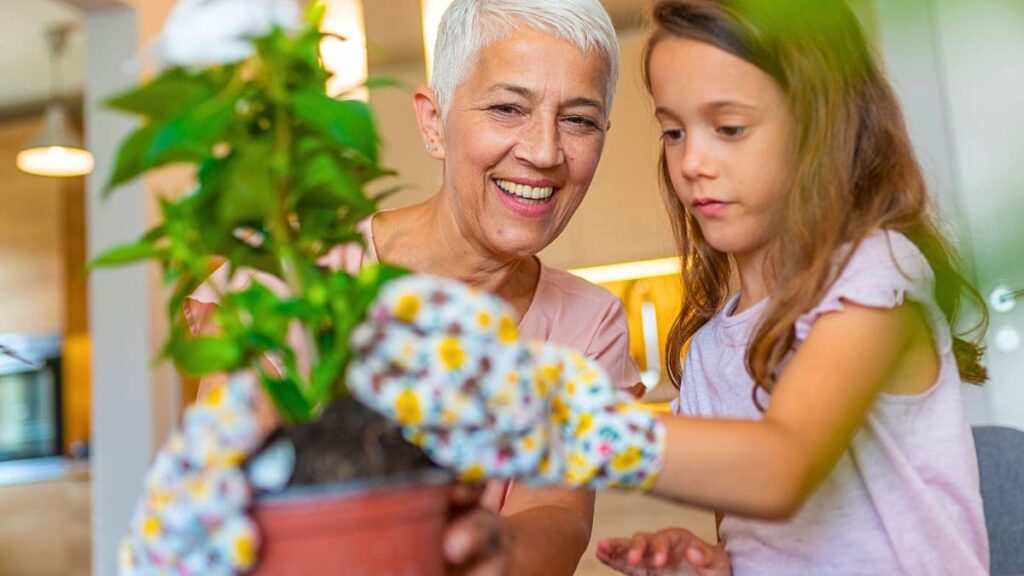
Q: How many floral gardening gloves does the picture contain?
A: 2